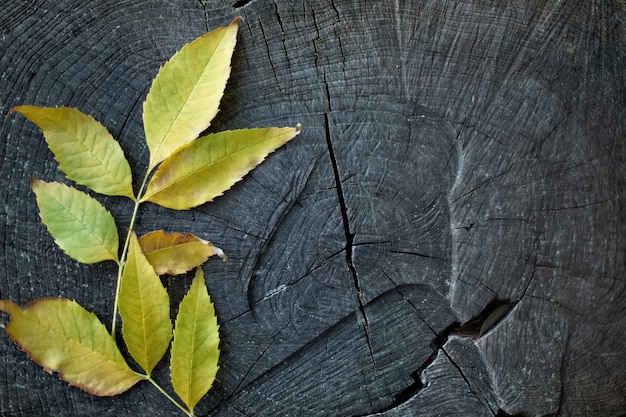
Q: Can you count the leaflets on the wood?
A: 8